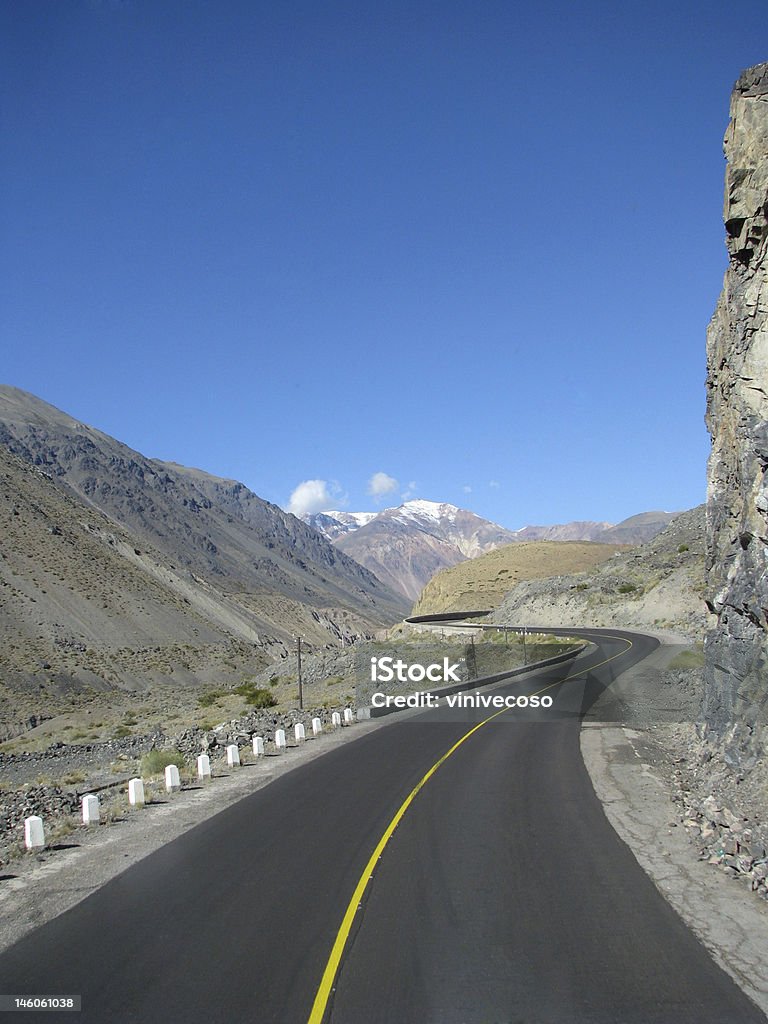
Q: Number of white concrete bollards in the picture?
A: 12